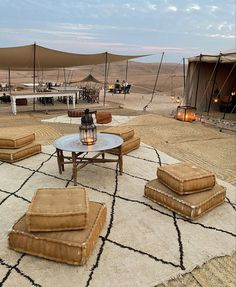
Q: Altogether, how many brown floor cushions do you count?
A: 8